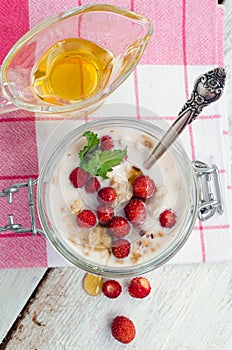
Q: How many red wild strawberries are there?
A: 14